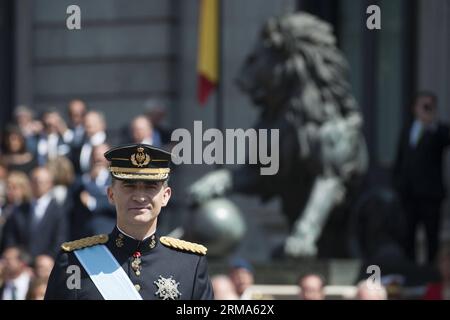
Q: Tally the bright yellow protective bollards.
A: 0